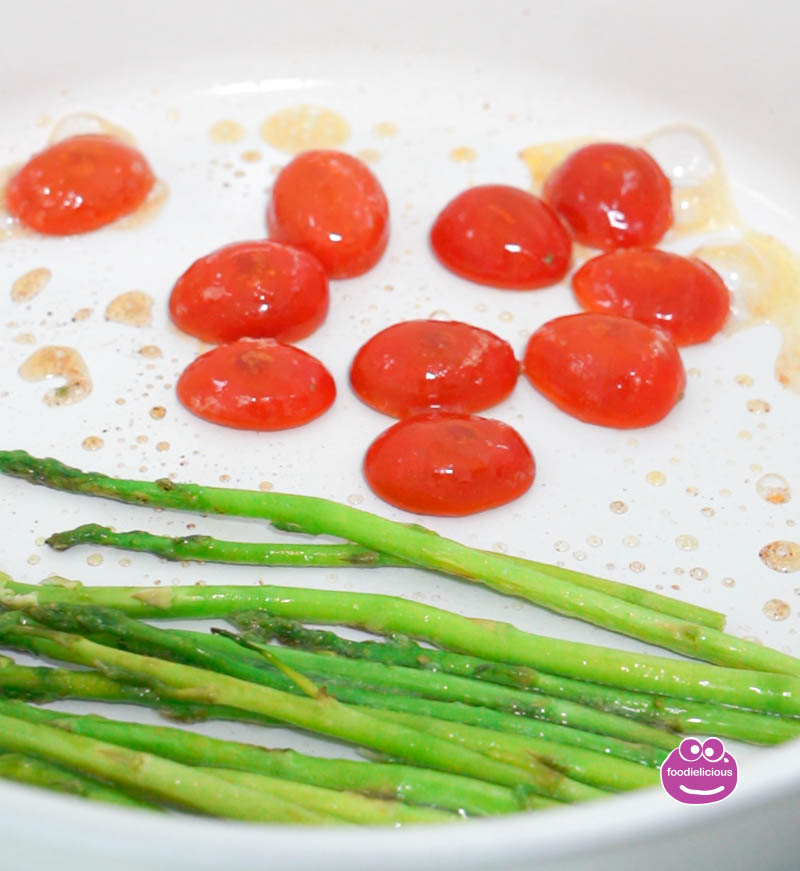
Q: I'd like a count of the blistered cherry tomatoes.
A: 10